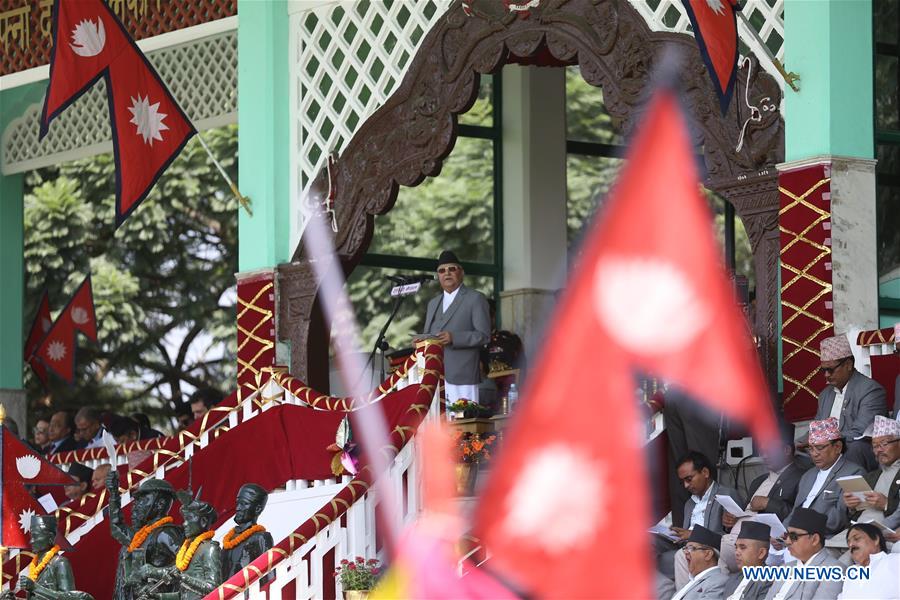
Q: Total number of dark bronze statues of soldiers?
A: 4